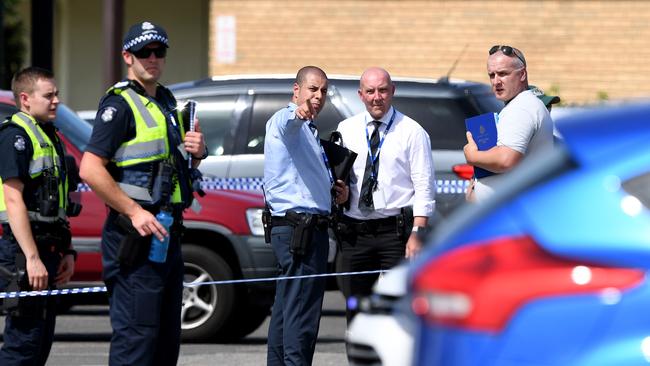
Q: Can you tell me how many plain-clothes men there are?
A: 3